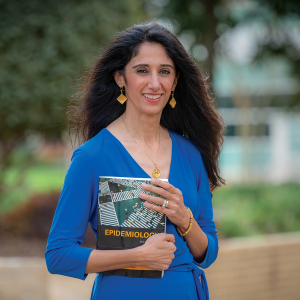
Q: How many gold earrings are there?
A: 2